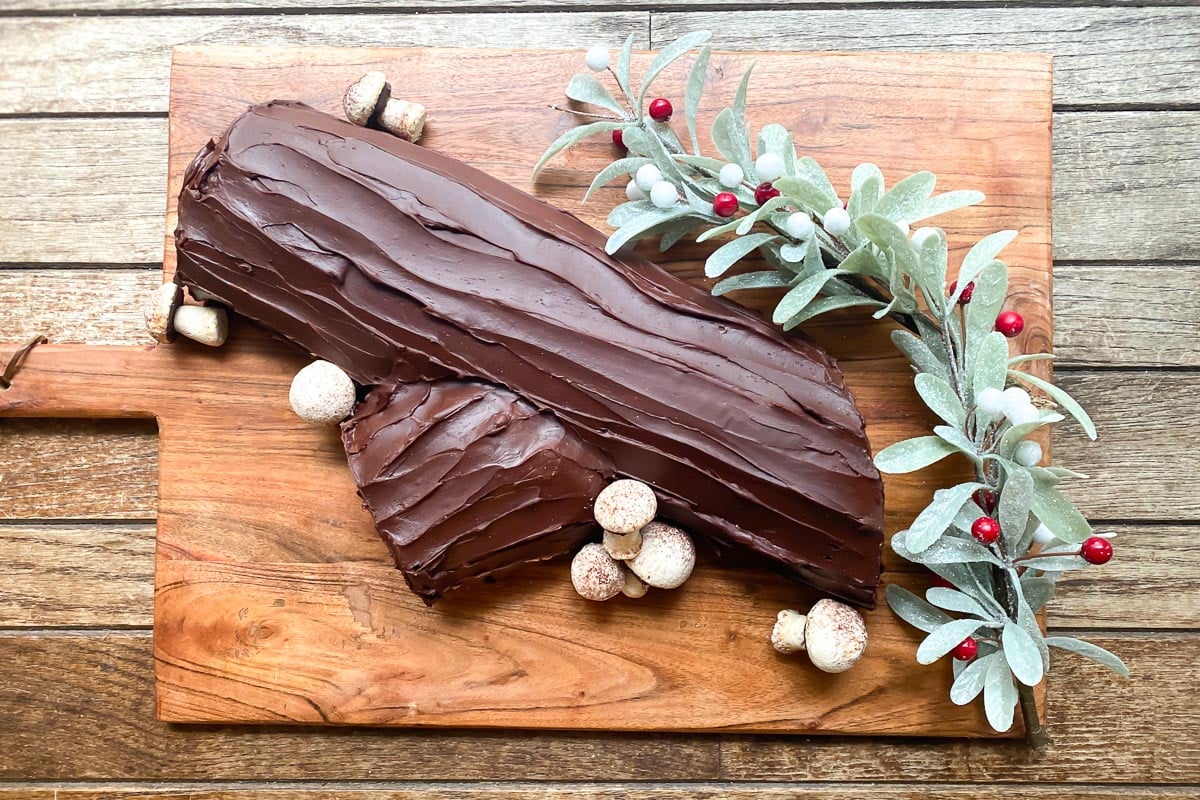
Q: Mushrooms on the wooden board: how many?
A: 7